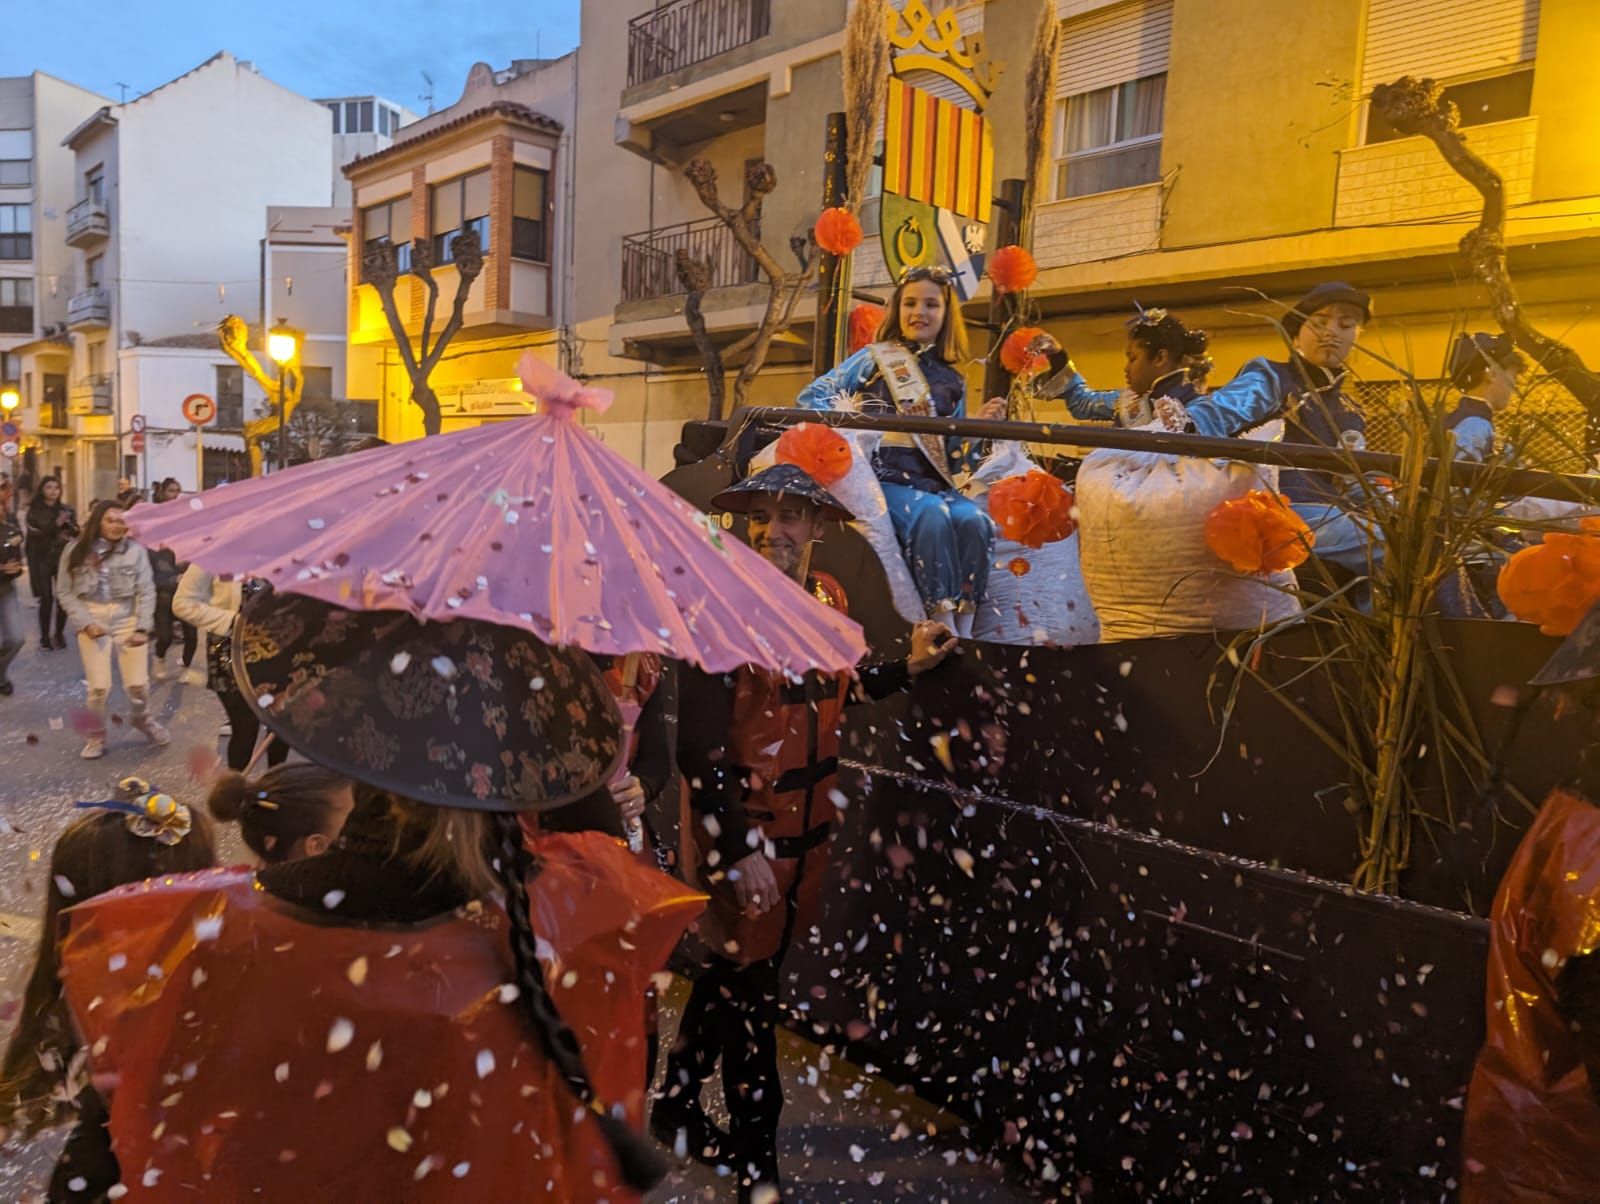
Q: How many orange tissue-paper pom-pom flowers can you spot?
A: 8